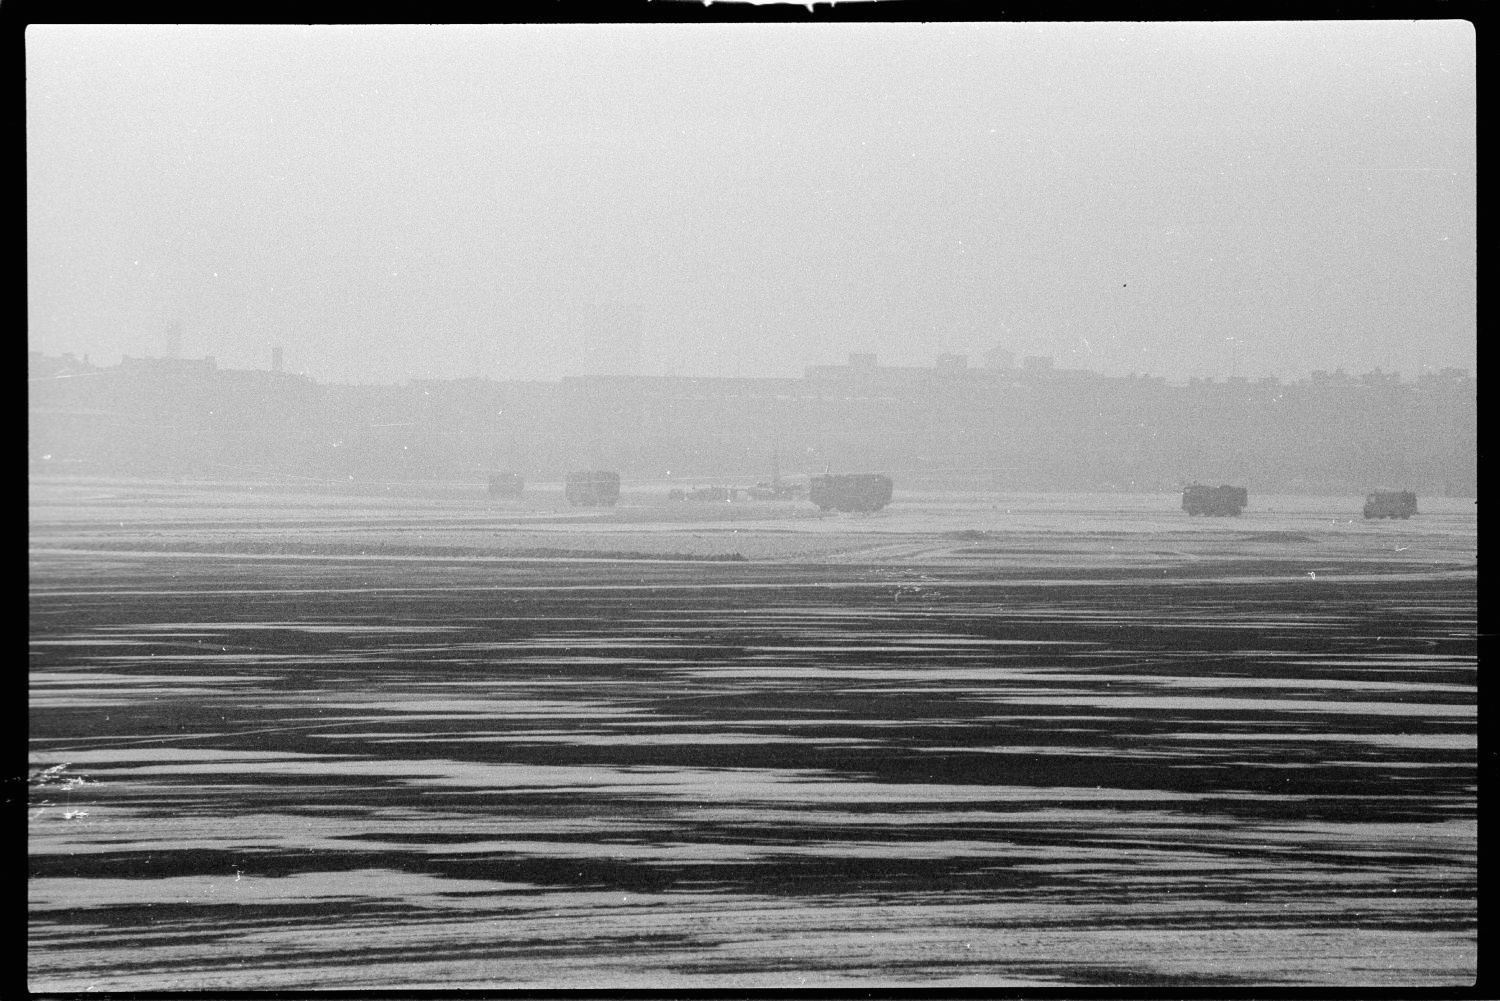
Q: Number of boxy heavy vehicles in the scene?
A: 5